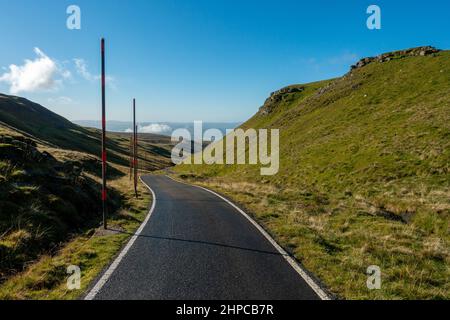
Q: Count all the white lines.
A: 2